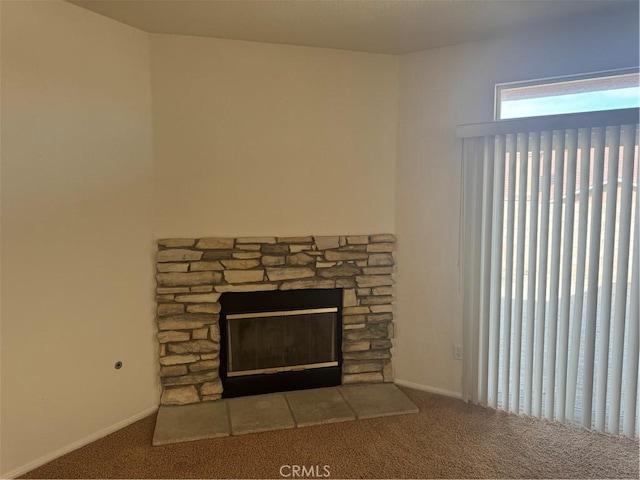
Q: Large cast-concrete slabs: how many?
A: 4